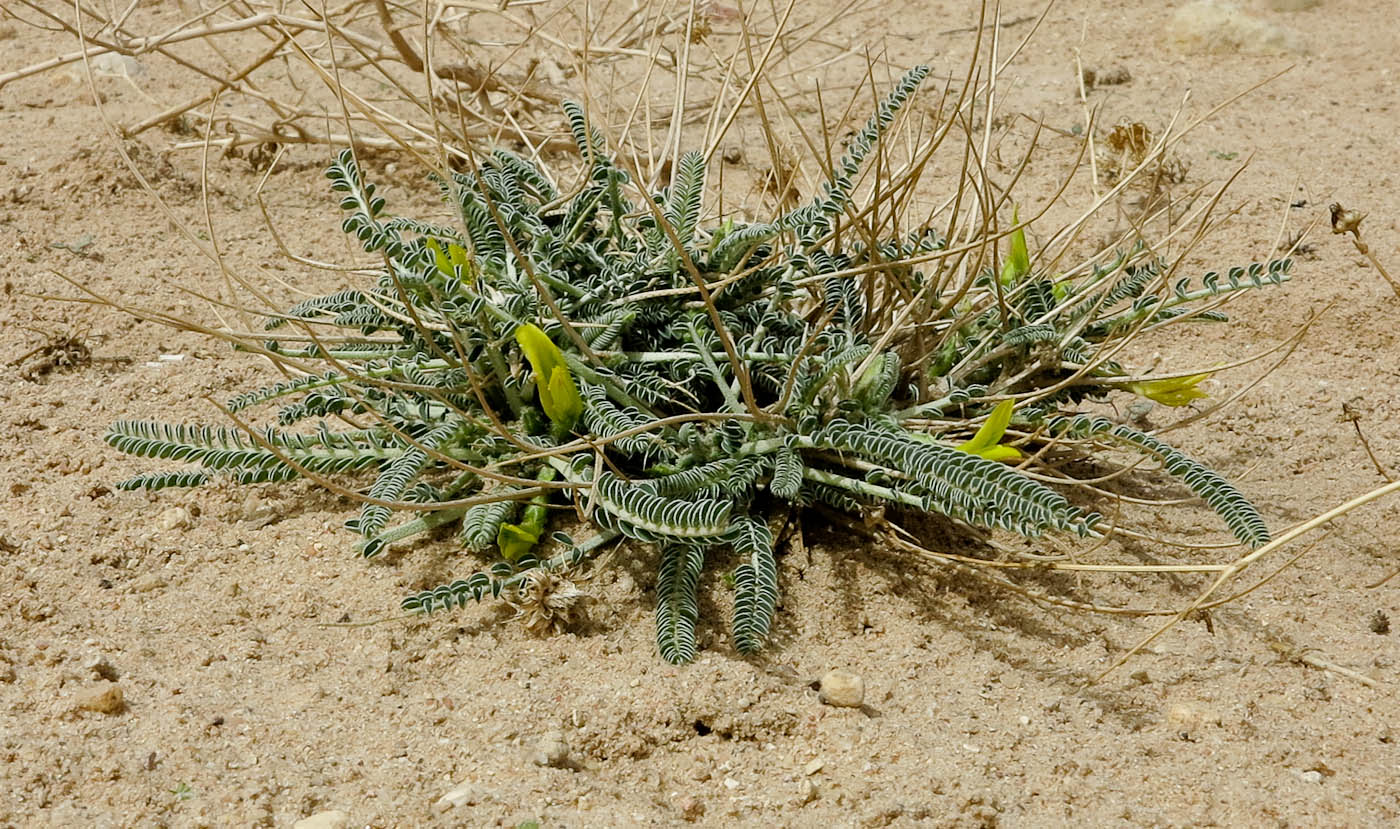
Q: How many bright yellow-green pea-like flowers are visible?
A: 6